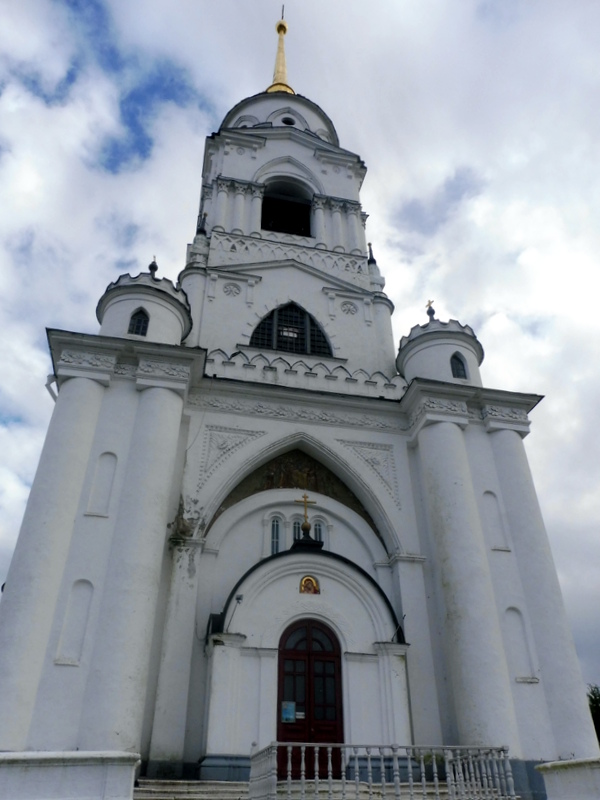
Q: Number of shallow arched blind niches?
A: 4